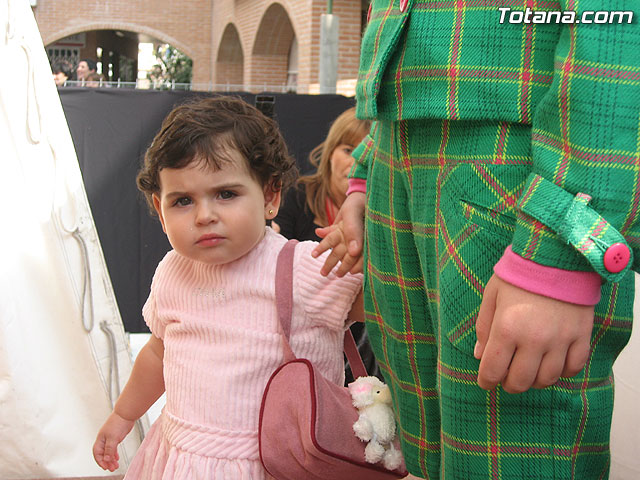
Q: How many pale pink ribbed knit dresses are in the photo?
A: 1